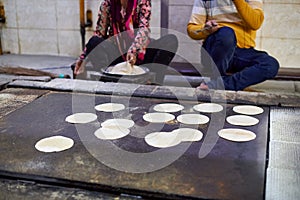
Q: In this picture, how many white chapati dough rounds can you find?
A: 14